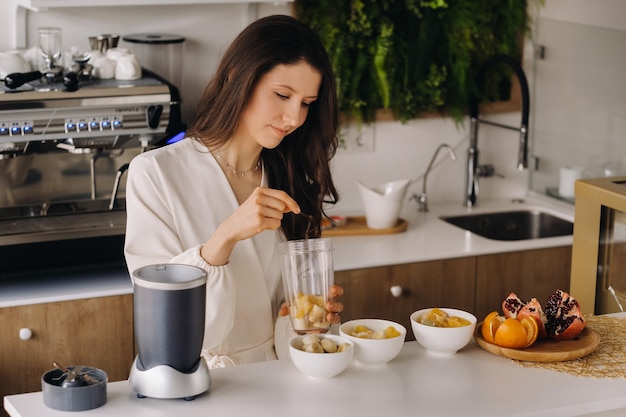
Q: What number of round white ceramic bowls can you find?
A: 3